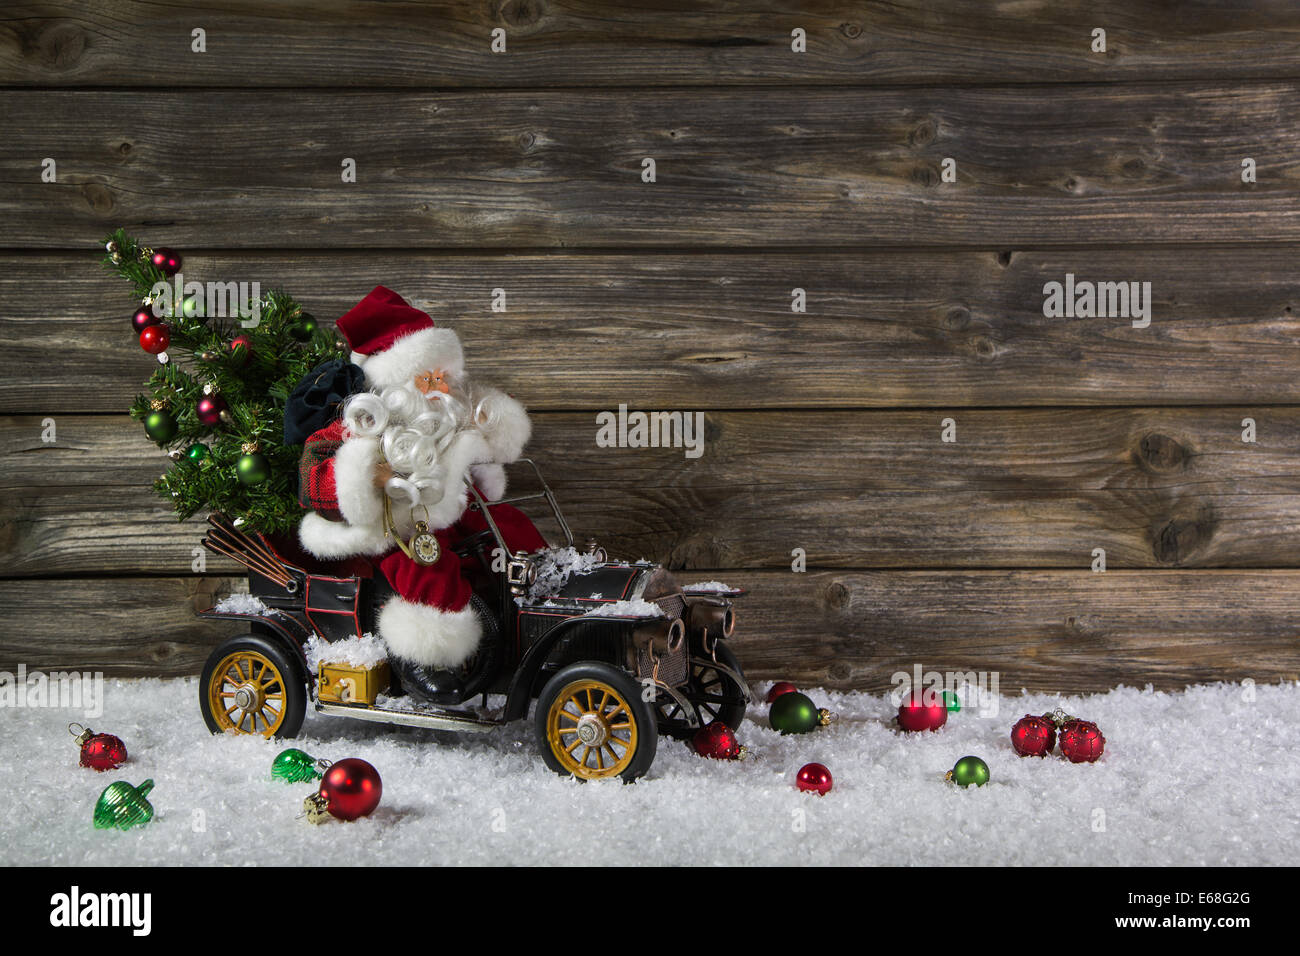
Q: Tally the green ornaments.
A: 10